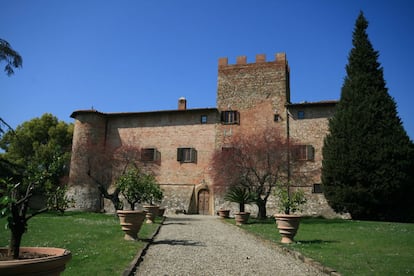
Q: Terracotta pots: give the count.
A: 7